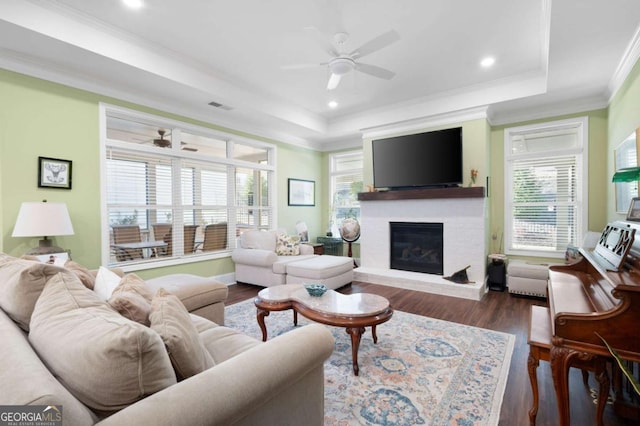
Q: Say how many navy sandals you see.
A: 0